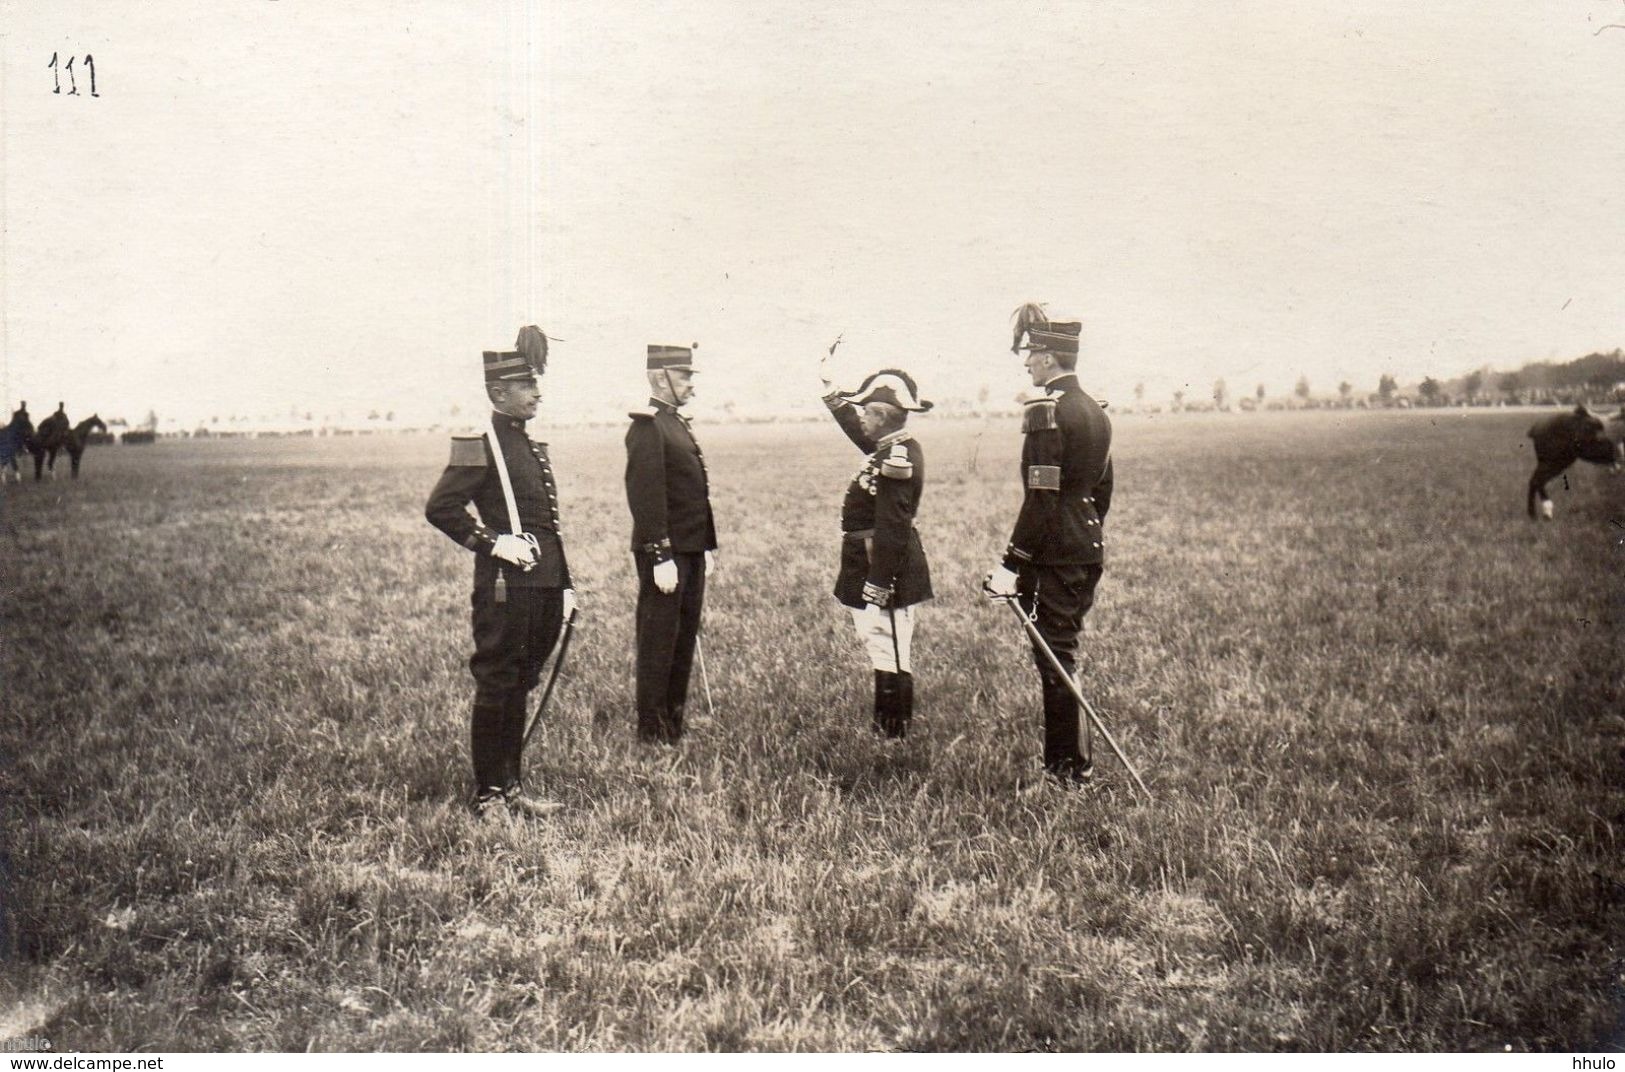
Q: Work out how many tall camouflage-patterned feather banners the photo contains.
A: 0